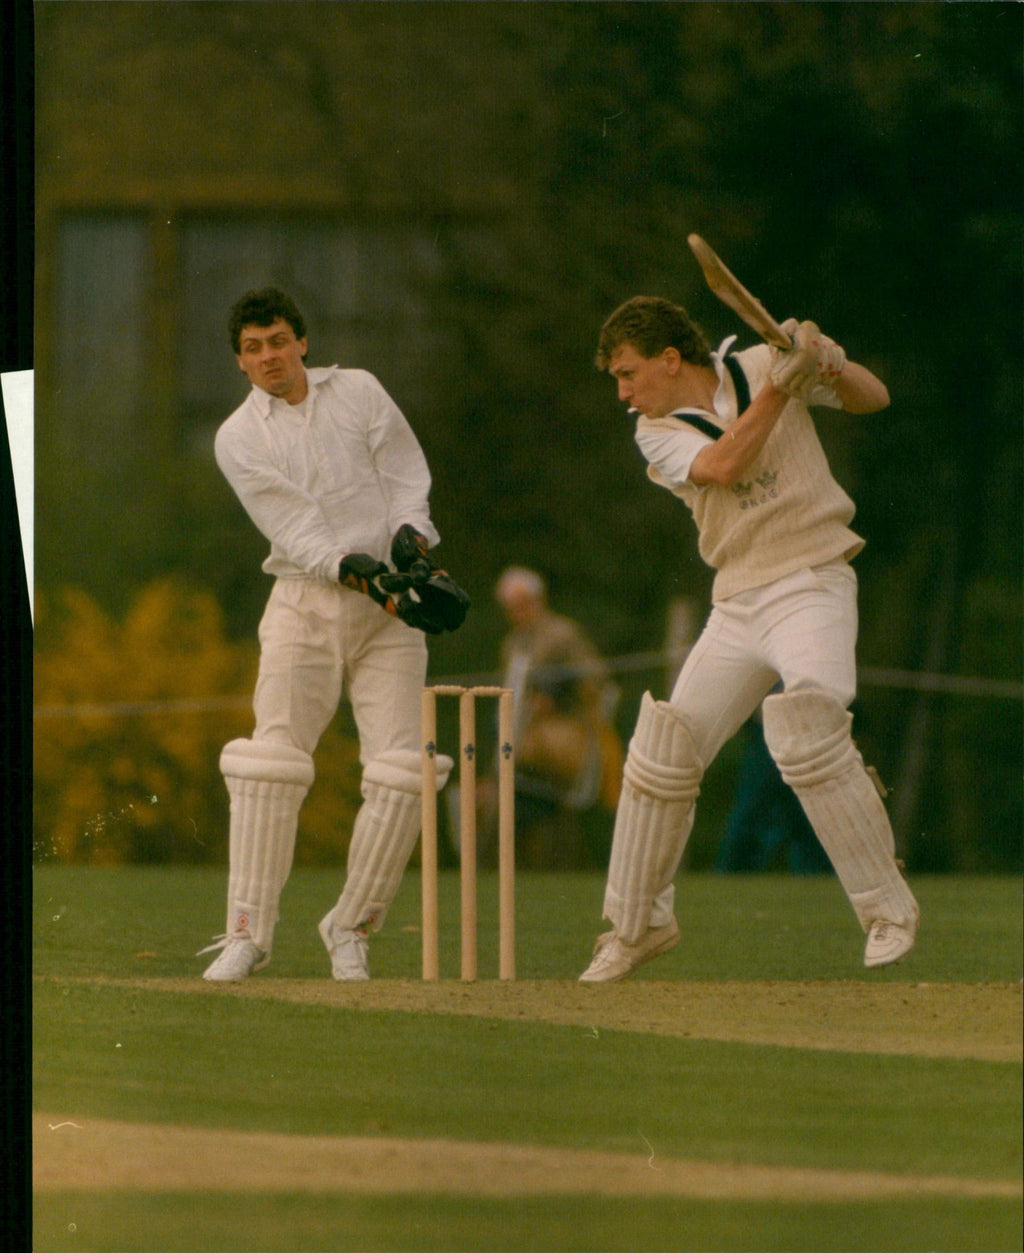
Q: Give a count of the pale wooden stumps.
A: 3